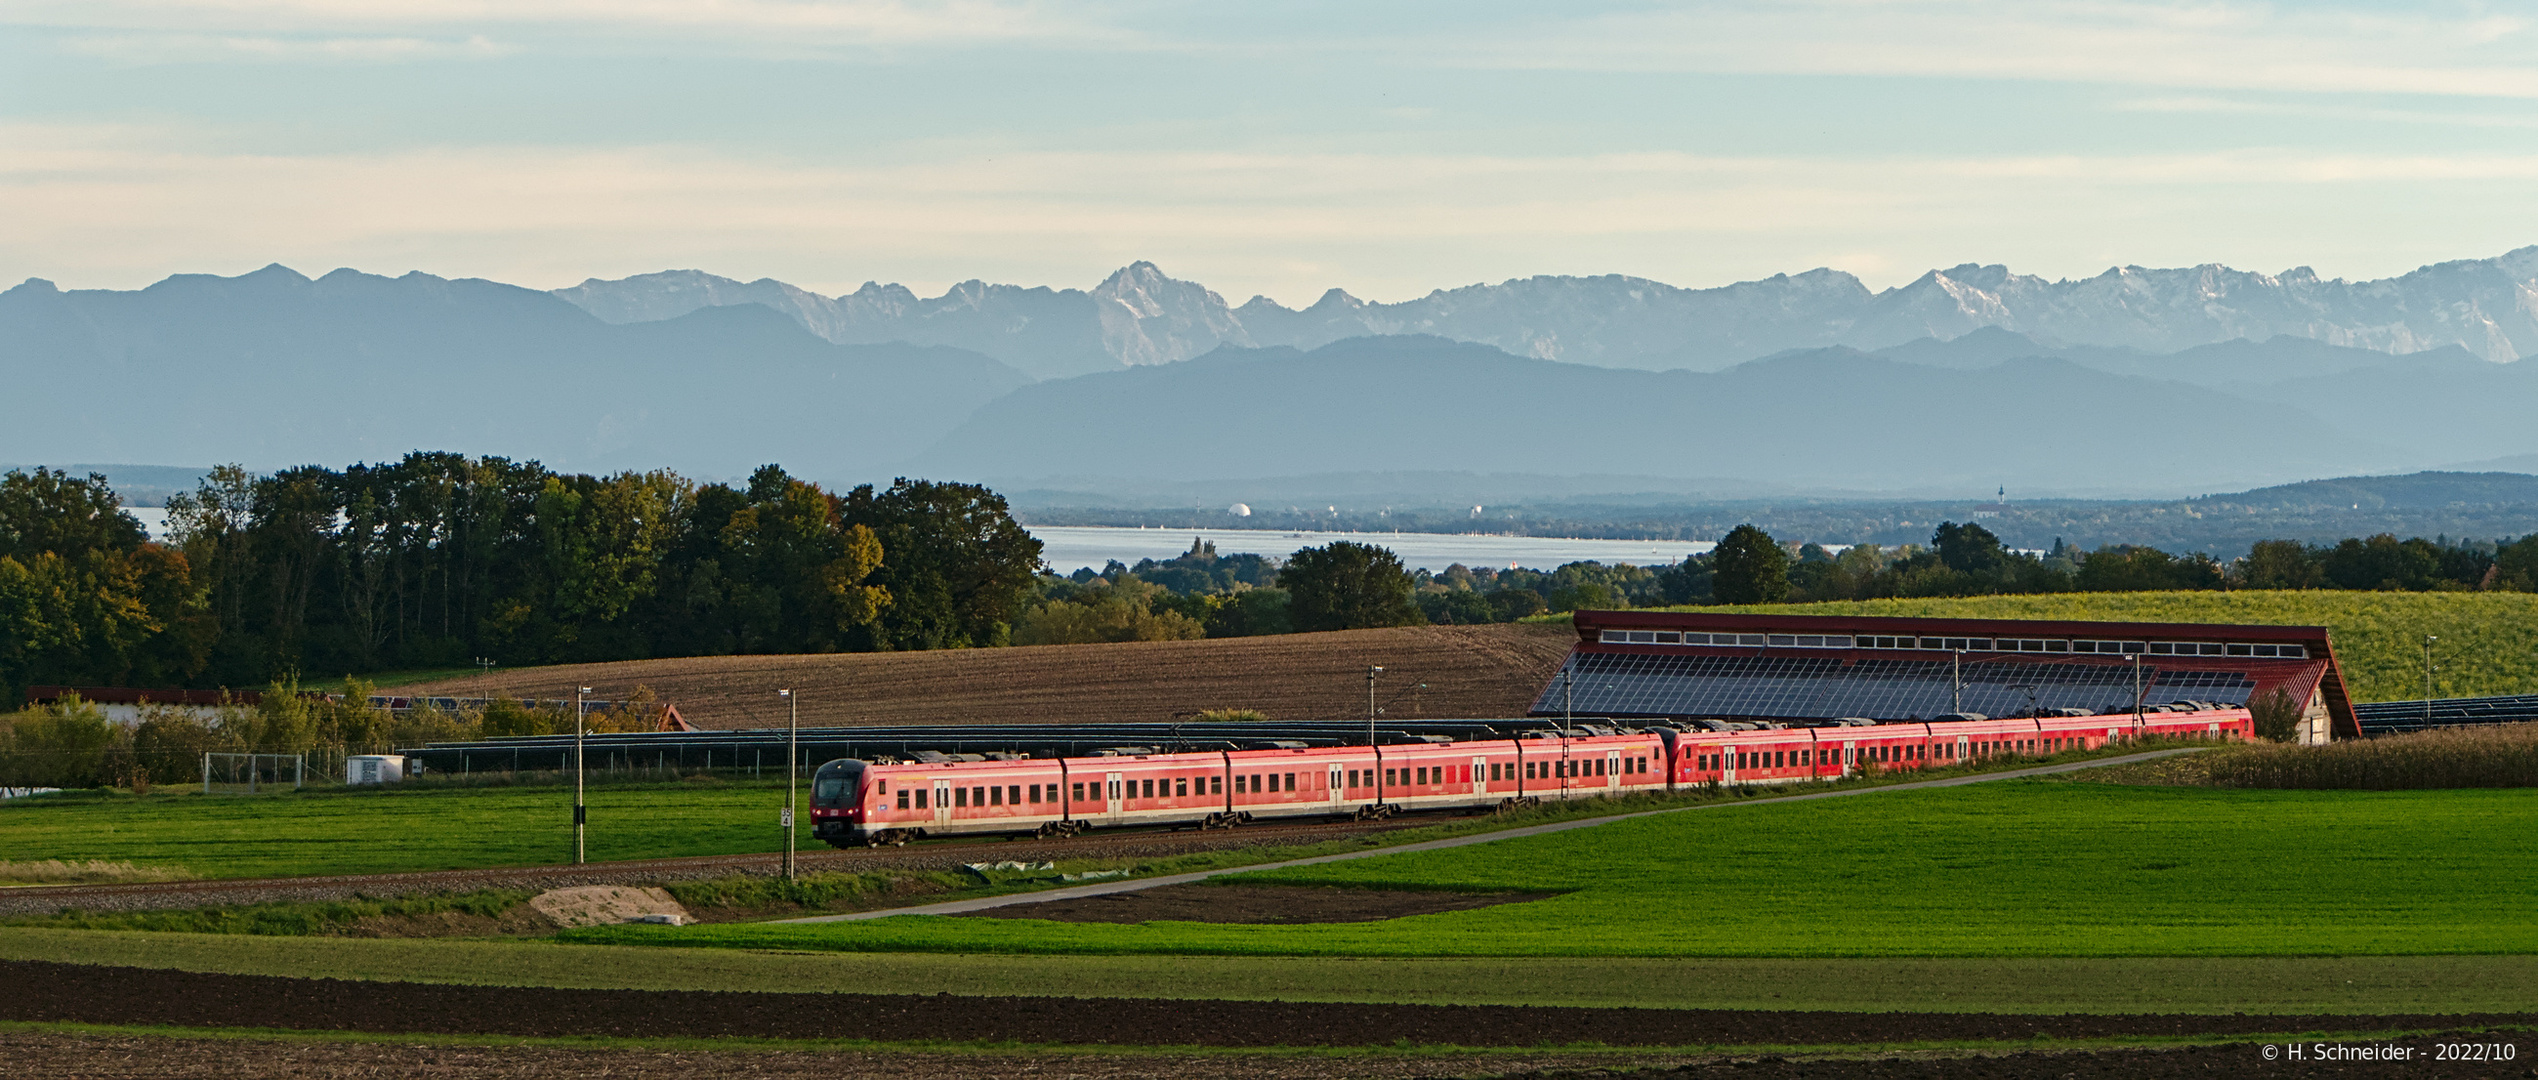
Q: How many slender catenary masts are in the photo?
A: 7